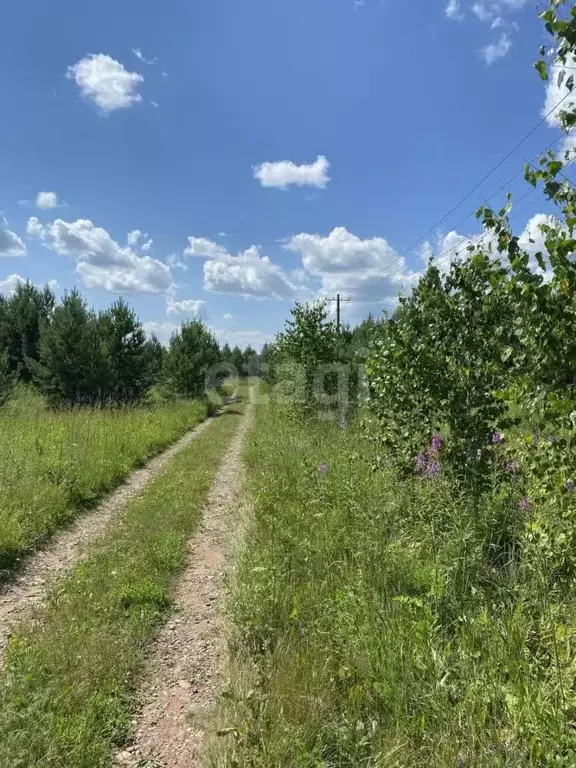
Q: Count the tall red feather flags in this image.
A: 0